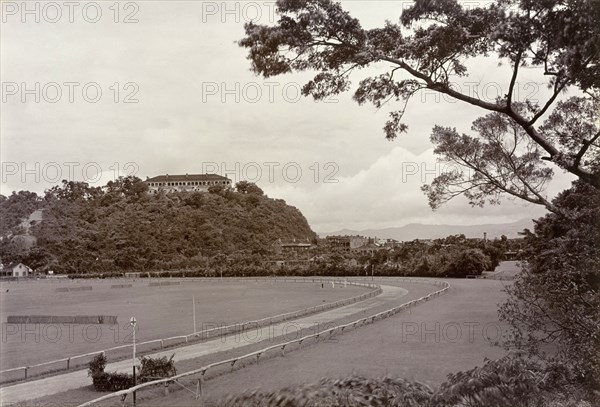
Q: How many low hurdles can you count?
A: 4